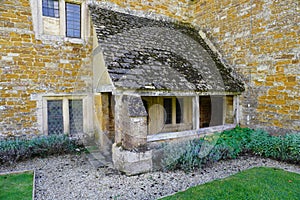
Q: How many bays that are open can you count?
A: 2